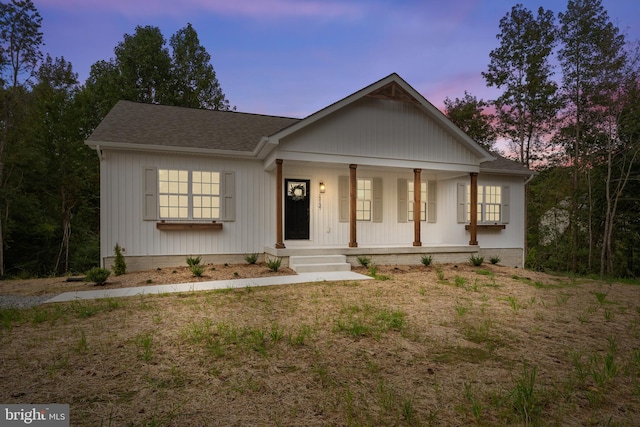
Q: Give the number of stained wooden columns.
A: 4